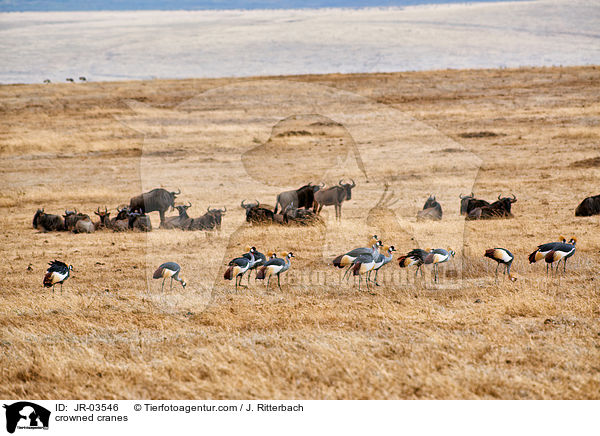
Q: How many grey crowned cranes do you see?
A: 13